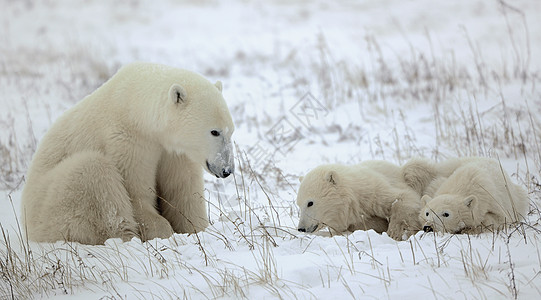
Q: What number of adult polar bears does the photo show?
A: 1